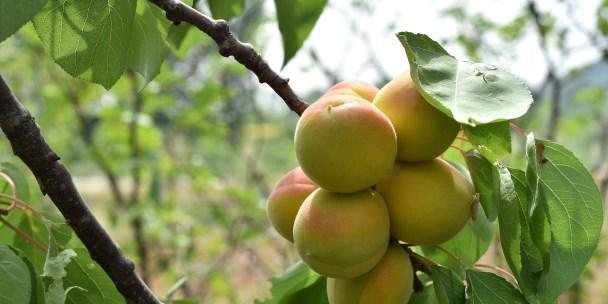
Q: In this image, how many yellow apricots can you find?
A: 7